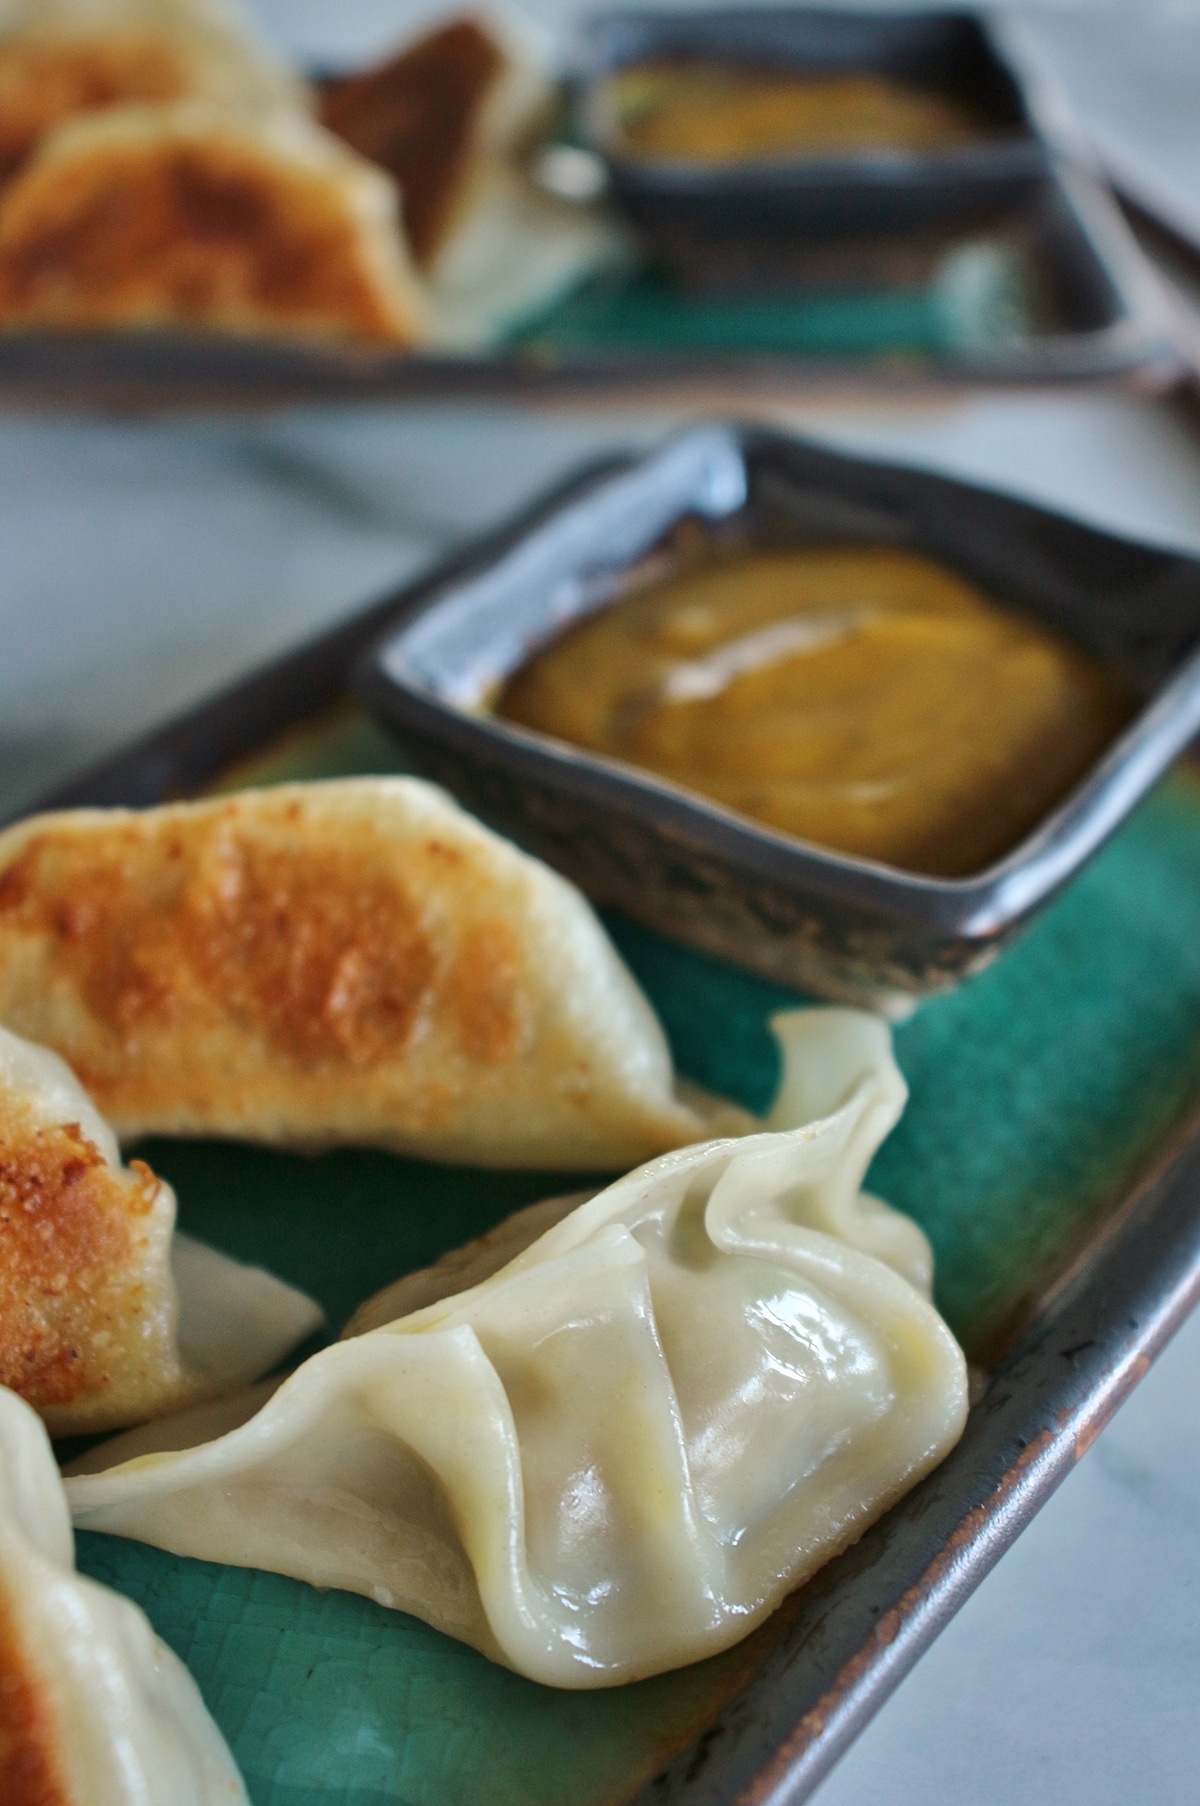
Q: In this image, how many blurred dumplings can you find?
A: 3